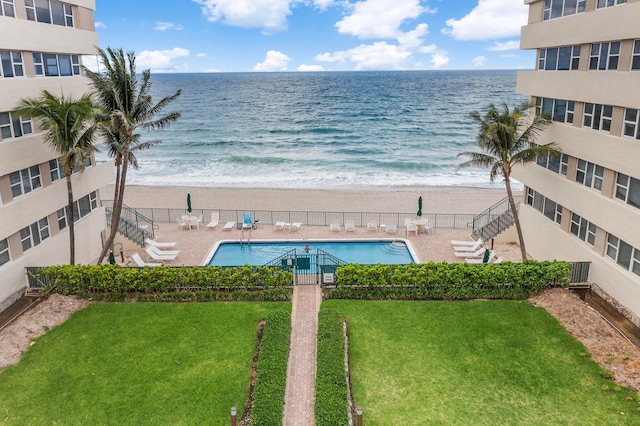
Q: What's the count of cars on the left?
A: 0